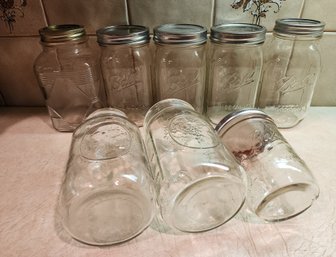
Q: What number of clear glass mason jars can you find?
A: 8